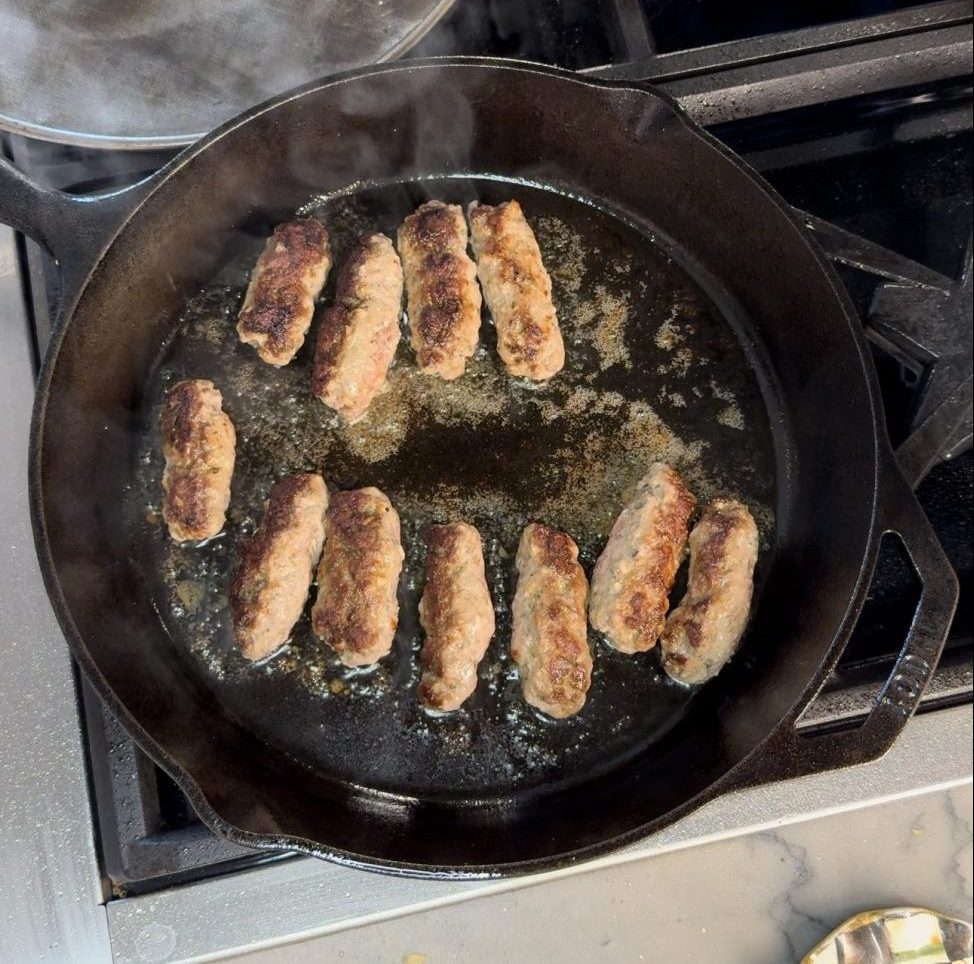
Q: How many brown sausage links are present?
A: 11